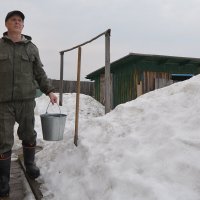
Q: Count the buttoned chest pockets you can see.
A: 2